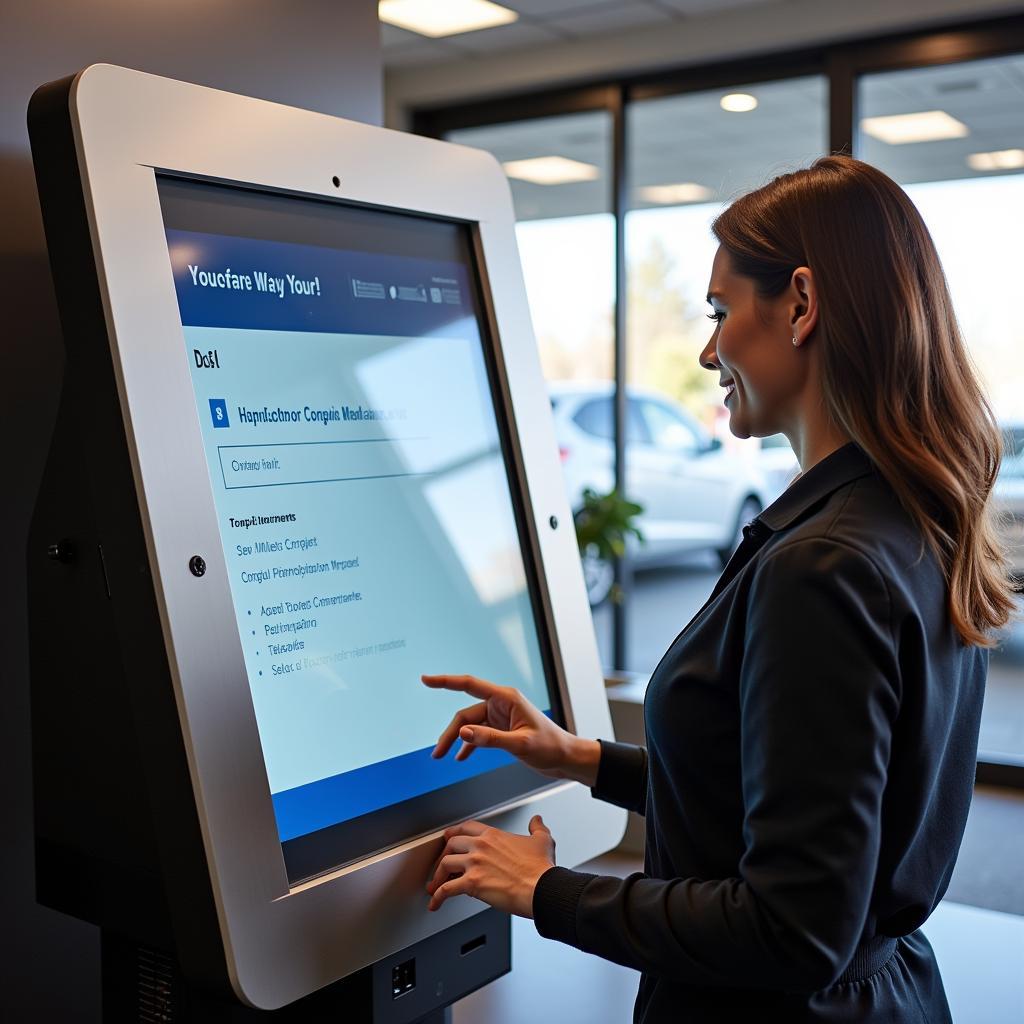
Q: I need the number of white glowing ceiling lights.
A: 6